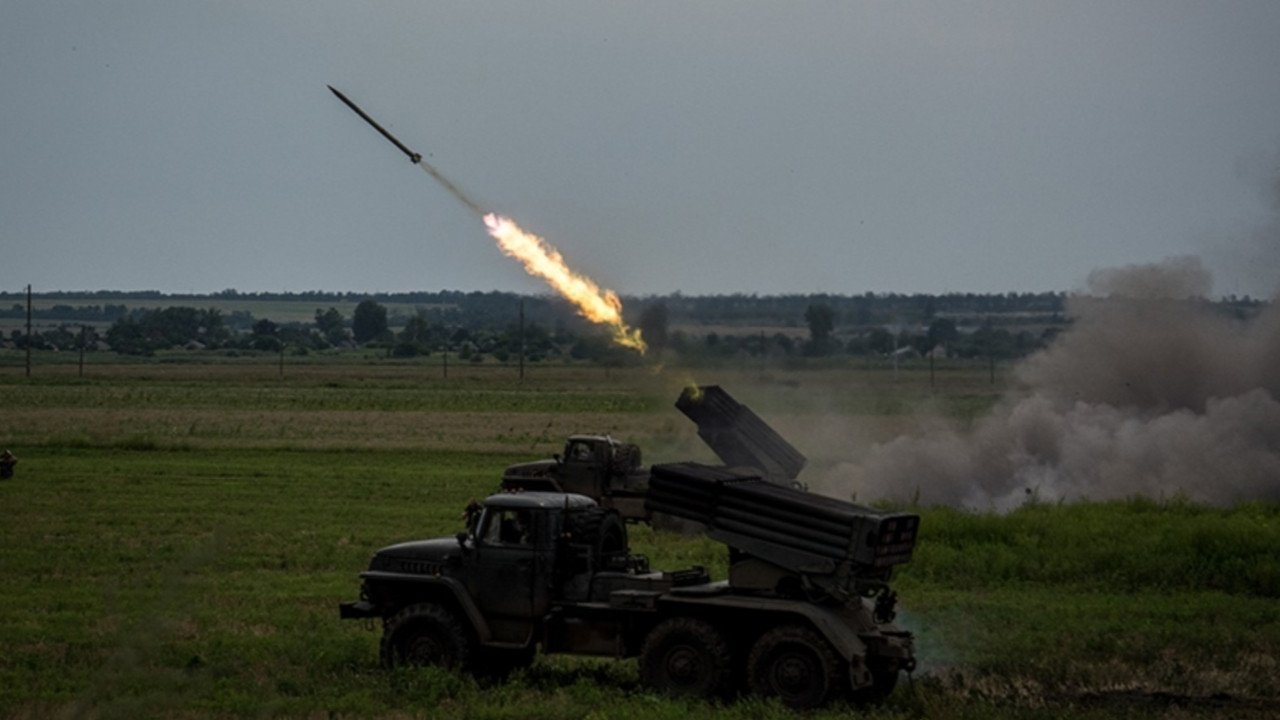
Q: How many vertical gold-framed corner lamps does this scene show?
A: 0